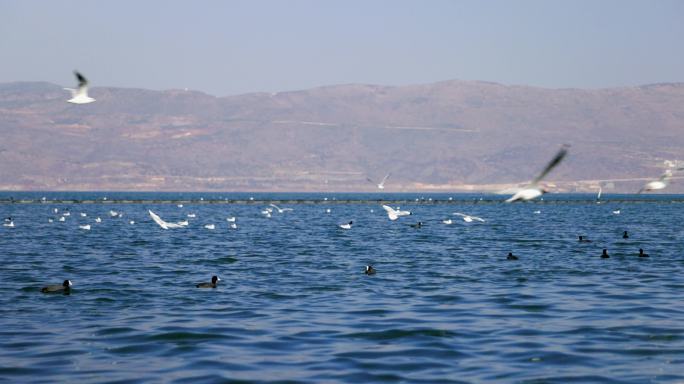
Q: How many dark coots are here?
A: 9